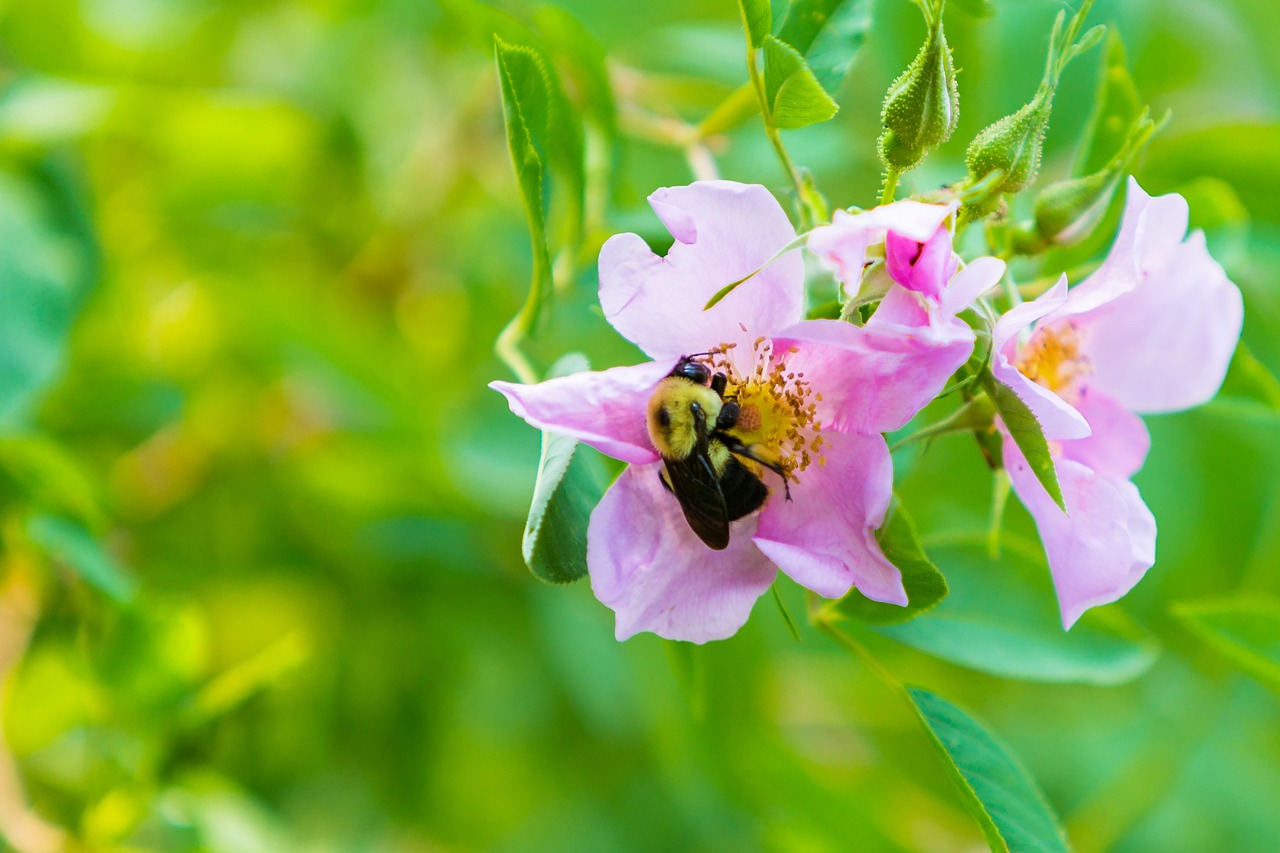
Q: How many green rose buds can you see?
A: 3